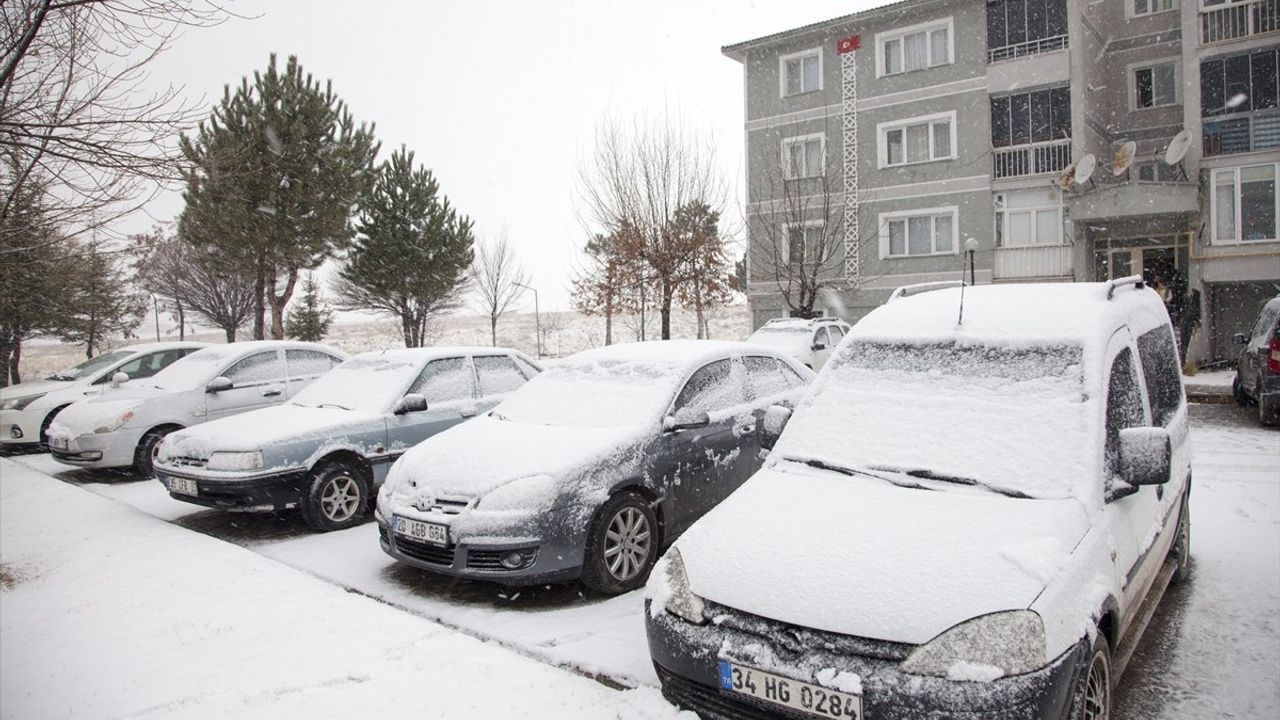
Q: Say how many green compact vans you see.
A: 0